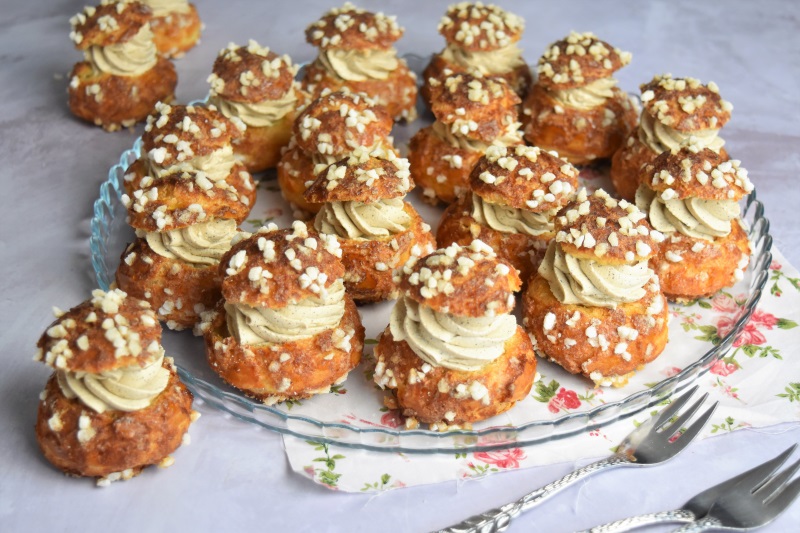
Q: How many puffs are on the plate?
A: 15